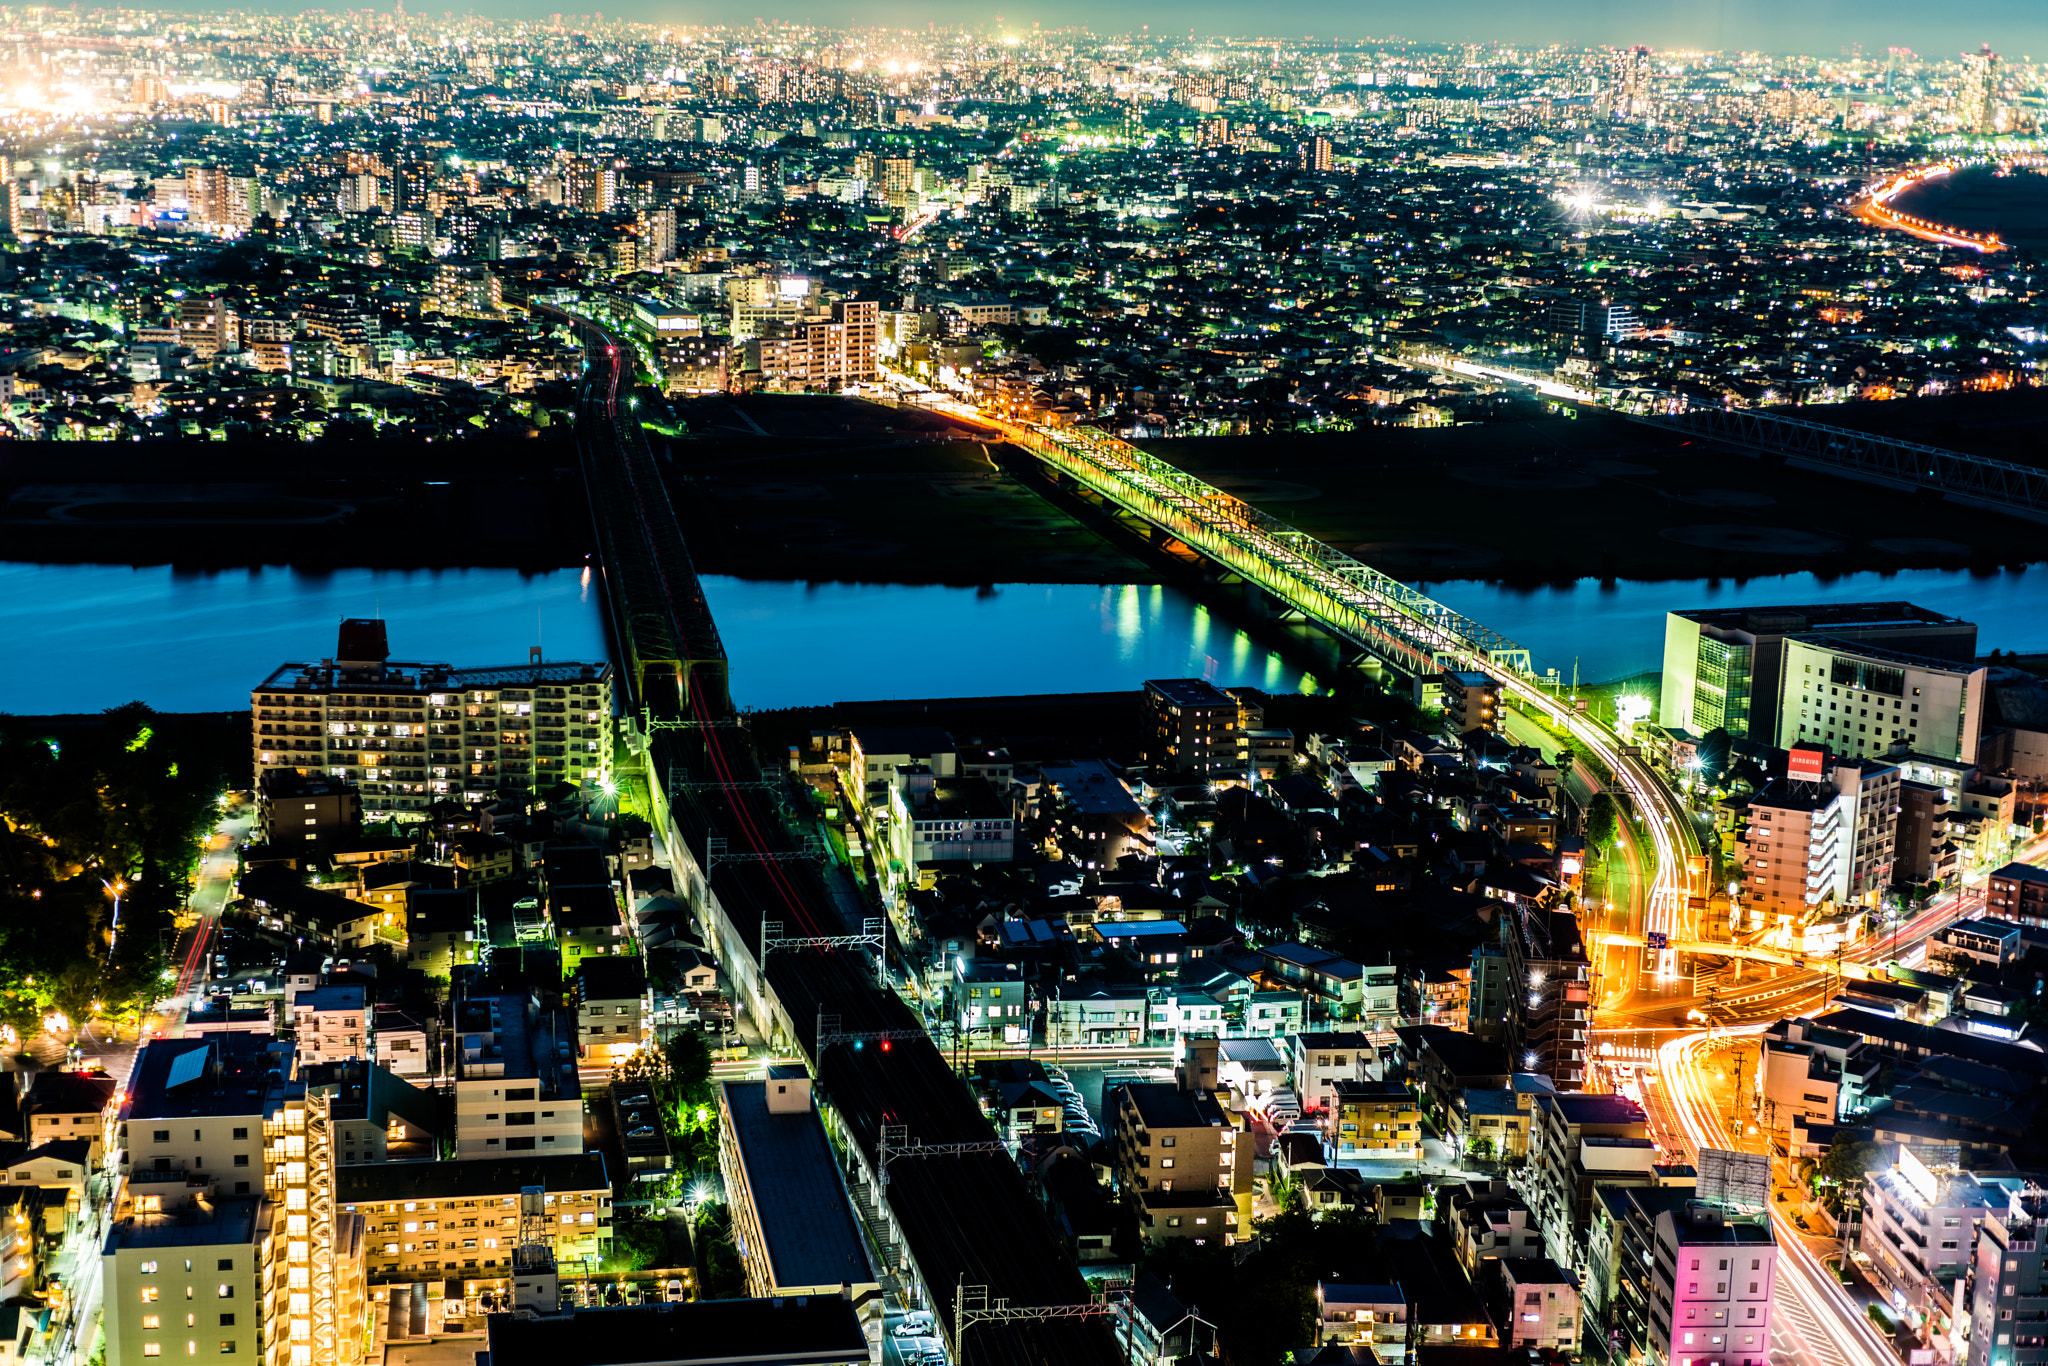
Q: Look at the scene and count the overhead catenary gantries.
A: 7